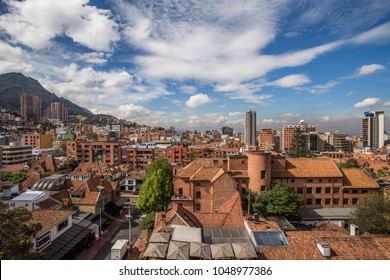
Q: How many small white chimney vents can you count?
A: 2